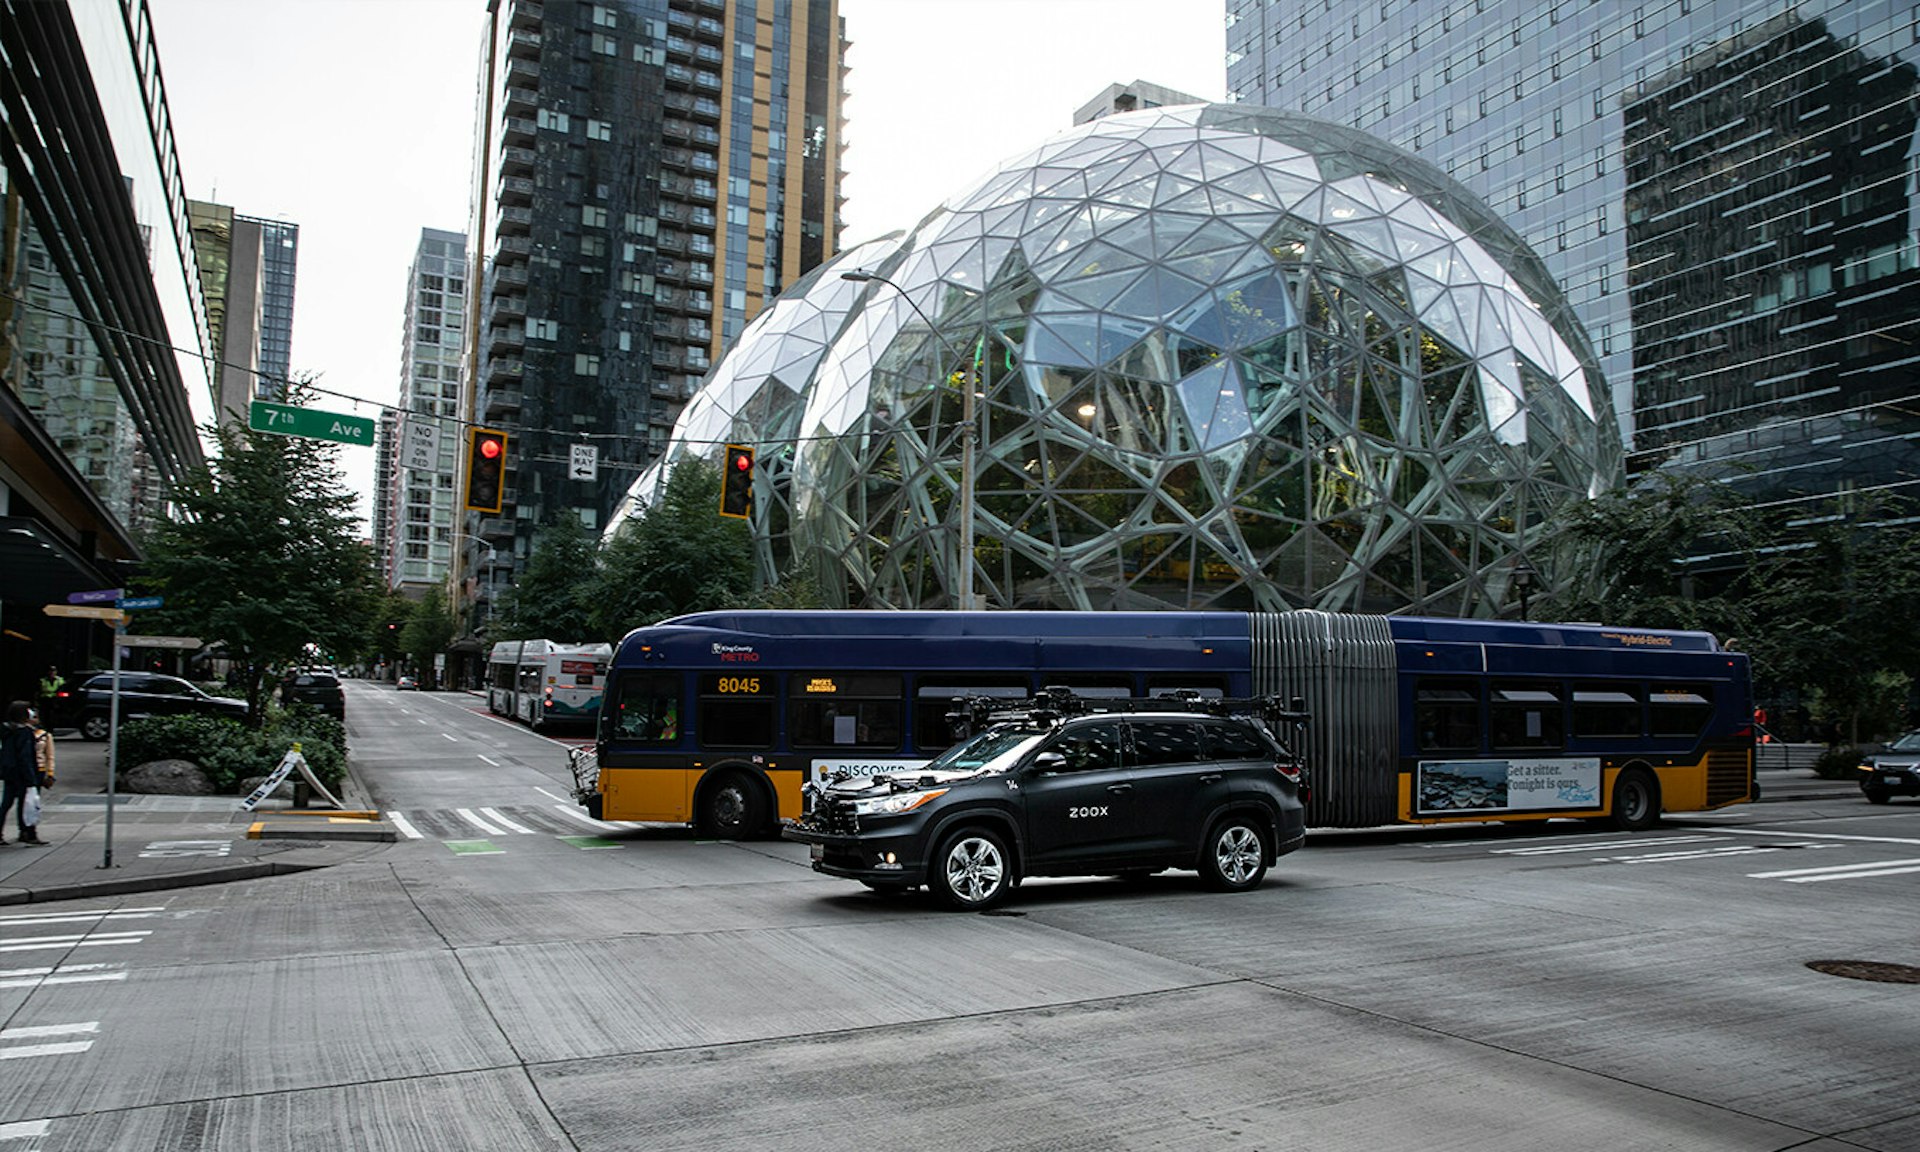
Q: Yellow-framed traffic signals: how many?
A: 2